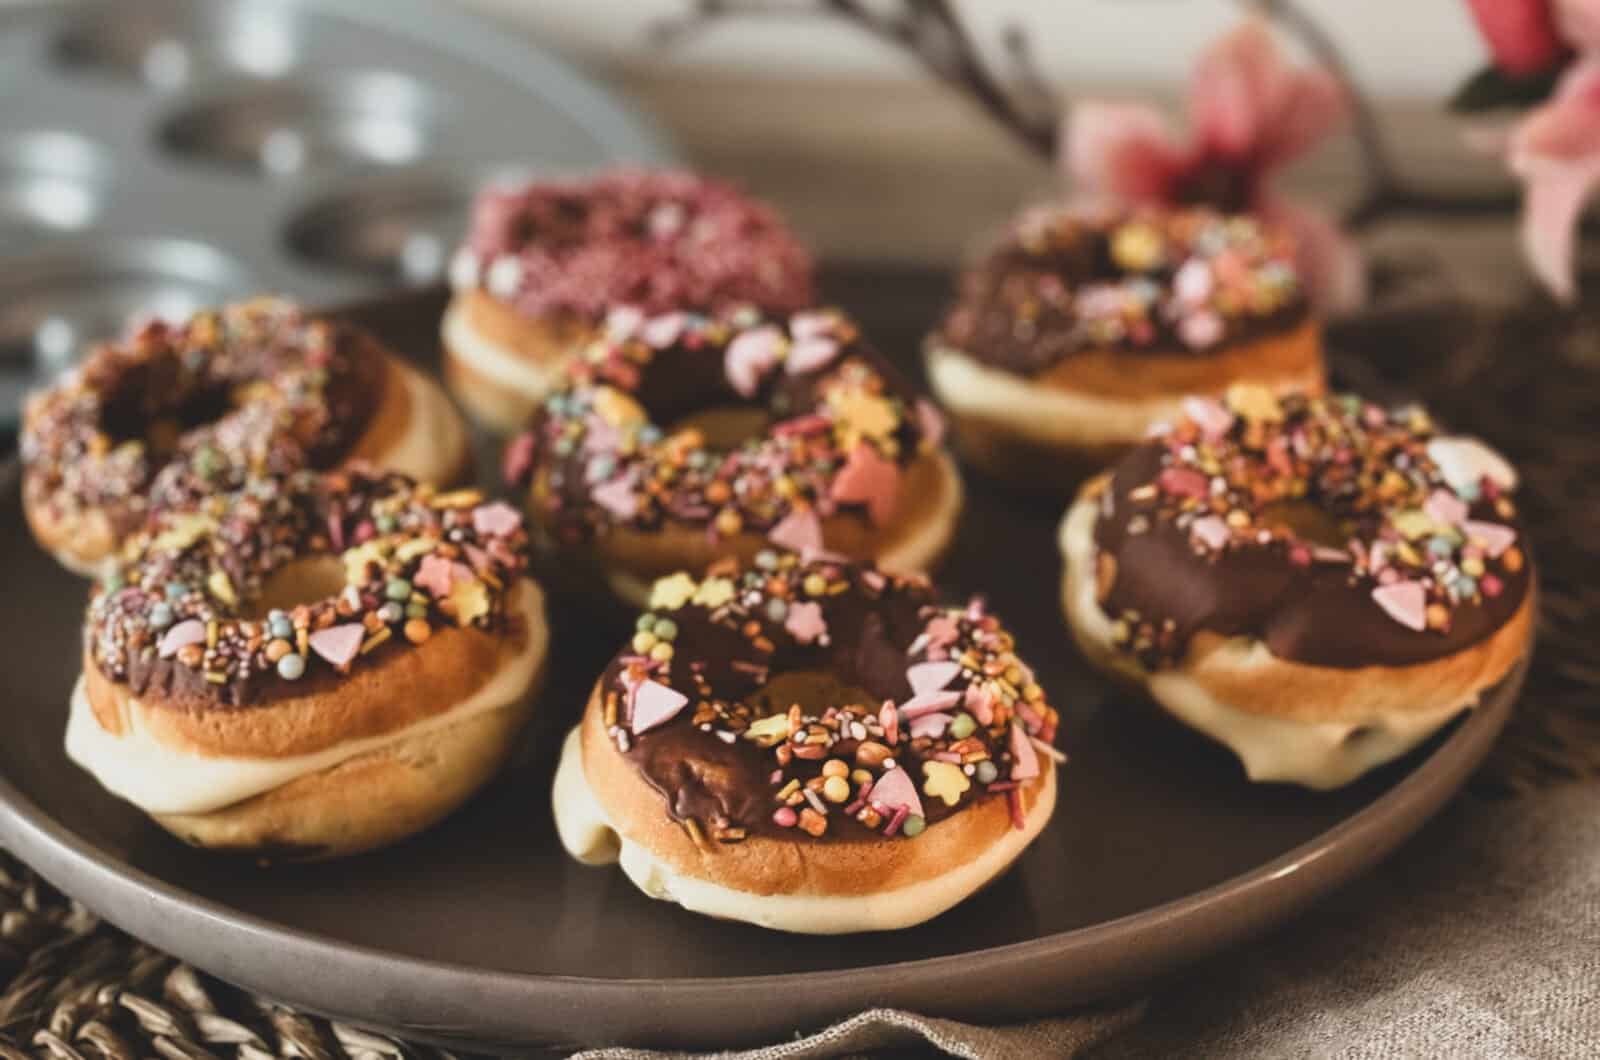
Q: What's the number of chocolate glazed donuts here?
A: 6